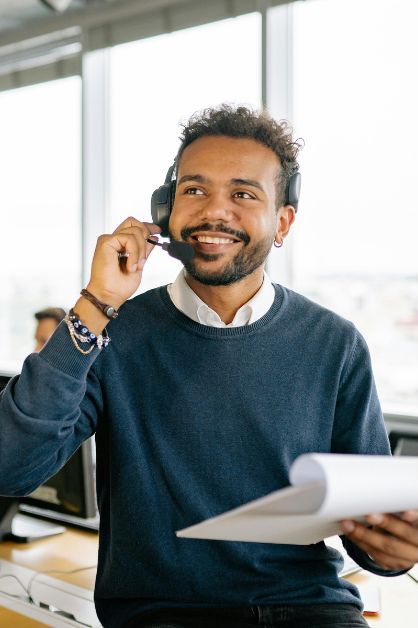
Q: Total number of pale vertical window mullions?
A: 2